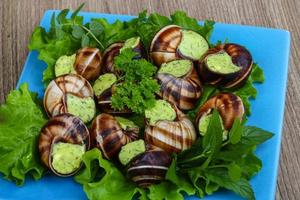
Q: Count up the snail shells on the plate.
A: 12